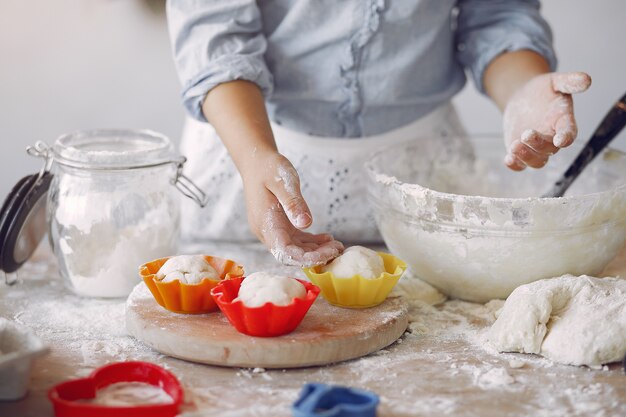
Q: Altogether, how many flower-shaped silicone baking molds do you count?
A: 3